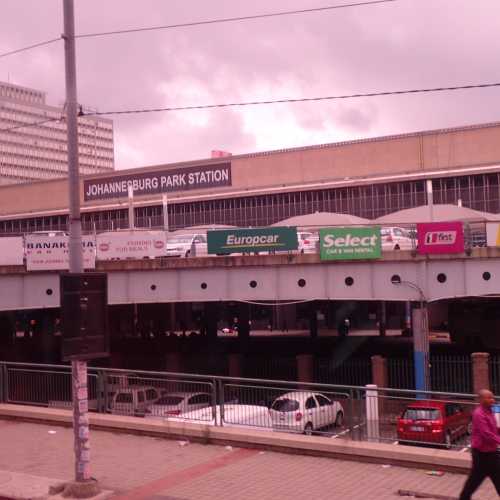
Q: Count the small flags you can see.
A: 0